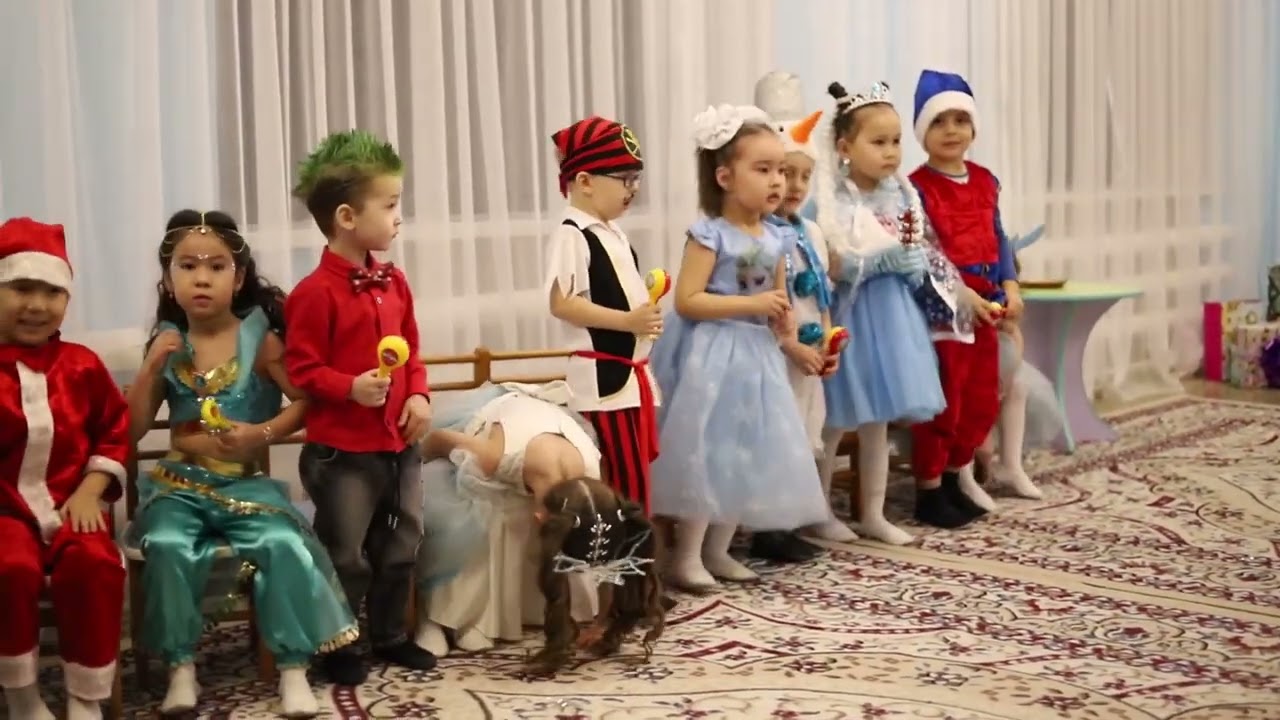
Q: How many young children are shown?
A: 10